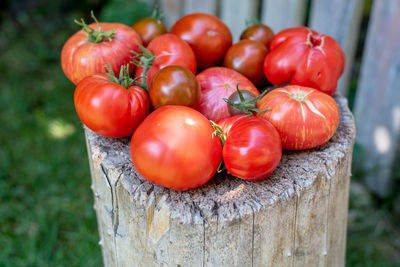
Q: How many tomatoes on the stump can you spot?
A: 14